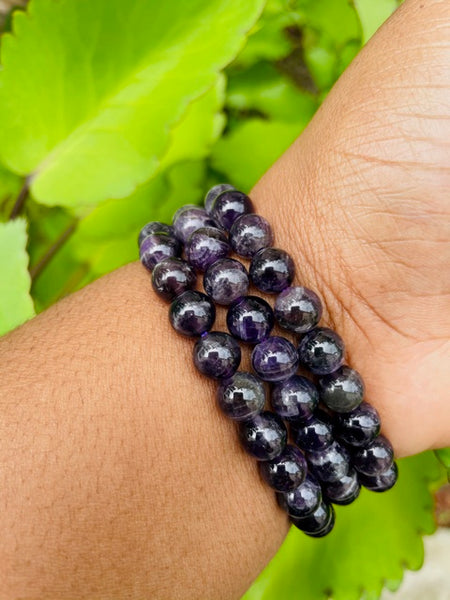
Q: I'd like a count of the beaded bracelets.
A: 3